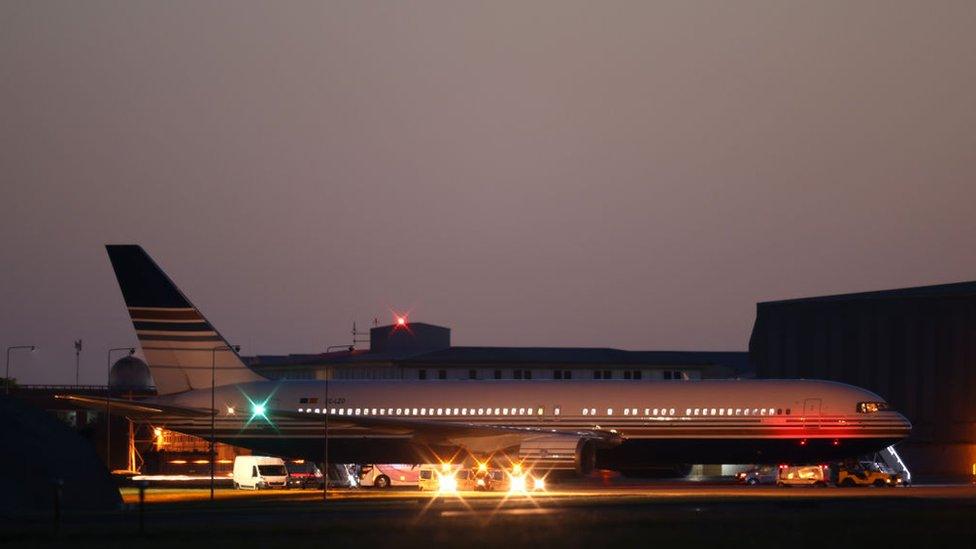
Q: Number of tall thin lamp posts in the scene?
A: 4